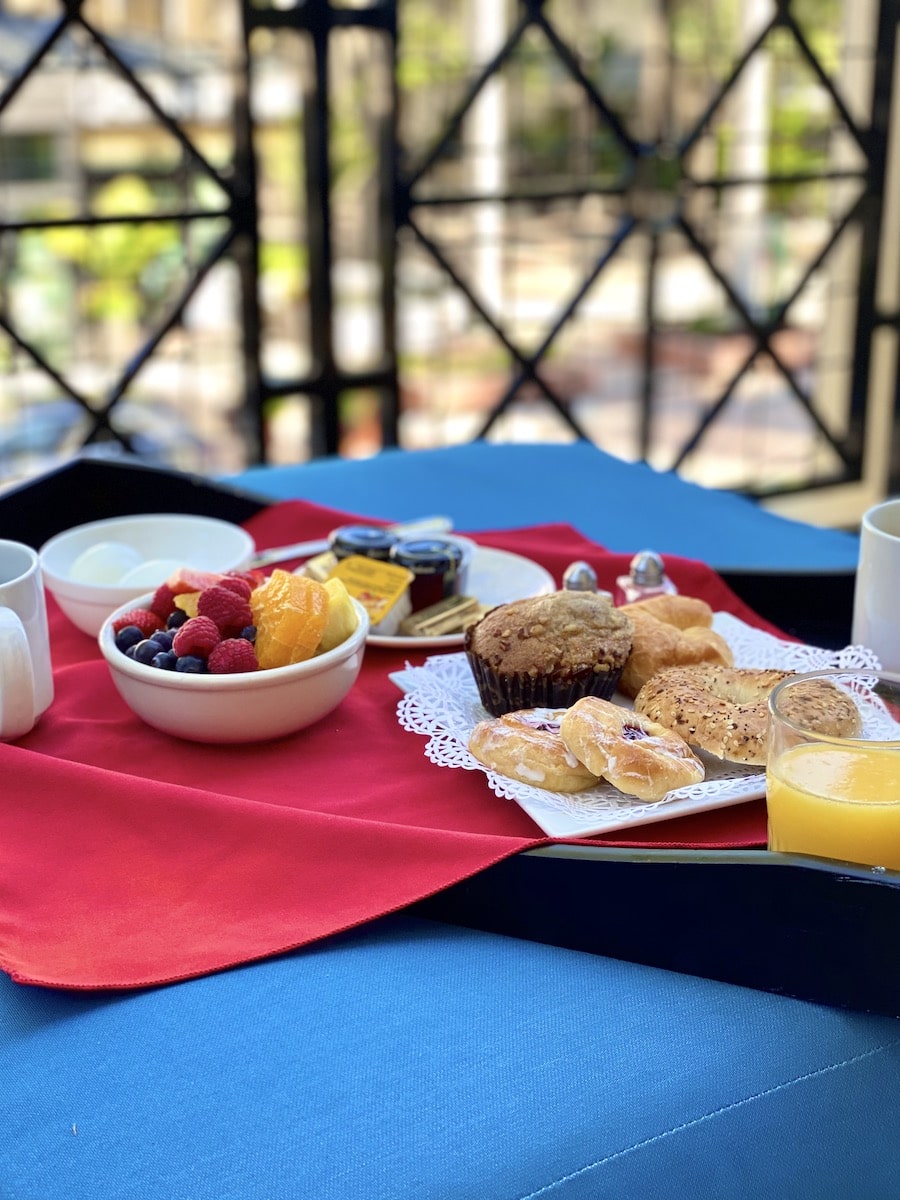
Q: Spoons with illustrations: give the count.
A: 0